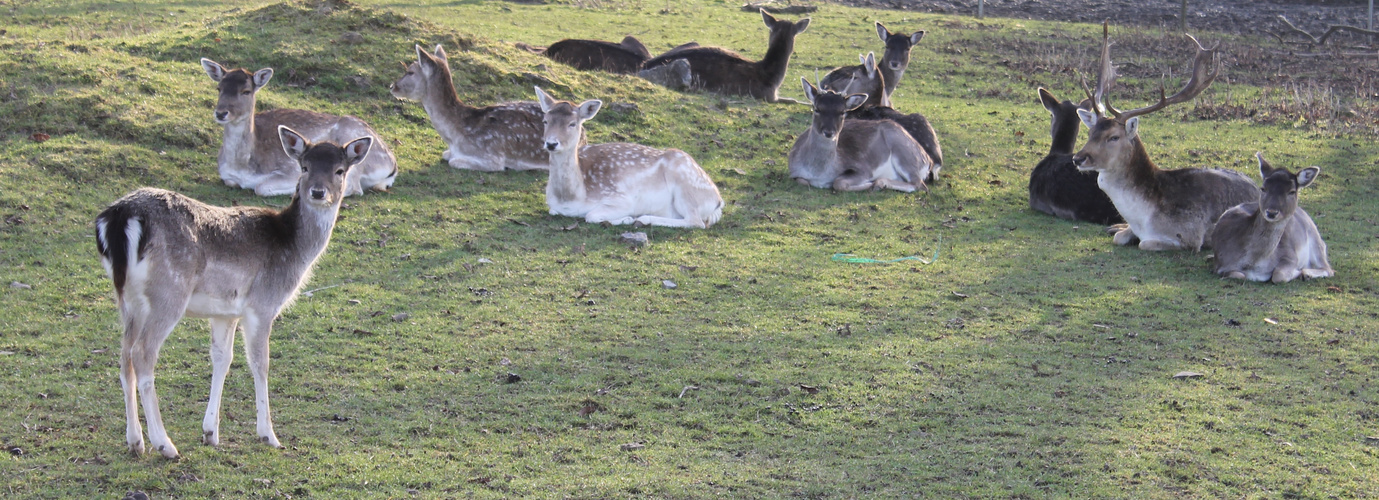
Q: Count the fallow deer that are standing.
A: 1